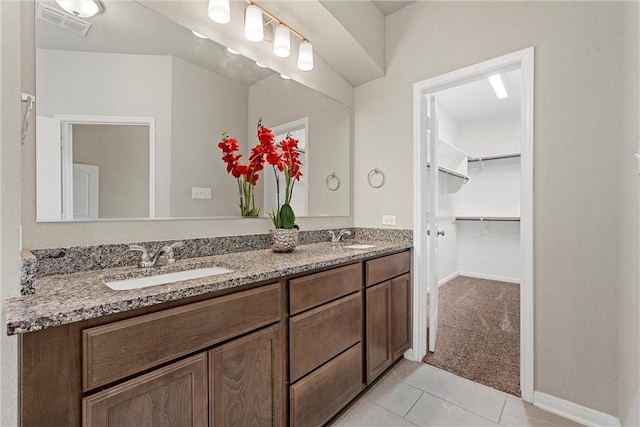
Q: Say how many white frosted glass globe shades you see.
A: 4